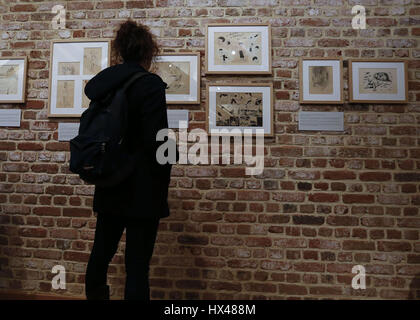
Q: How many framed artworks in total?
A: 7